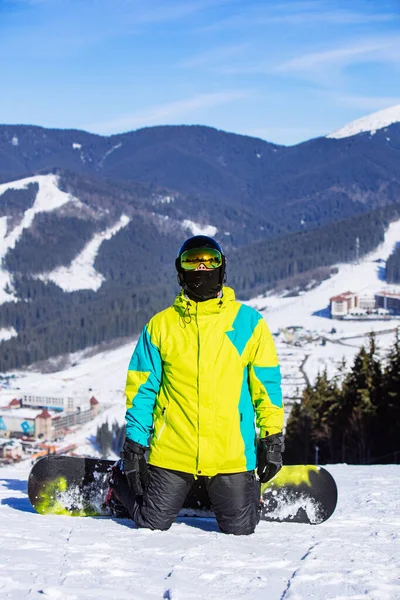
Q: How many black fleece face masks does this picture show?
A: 1